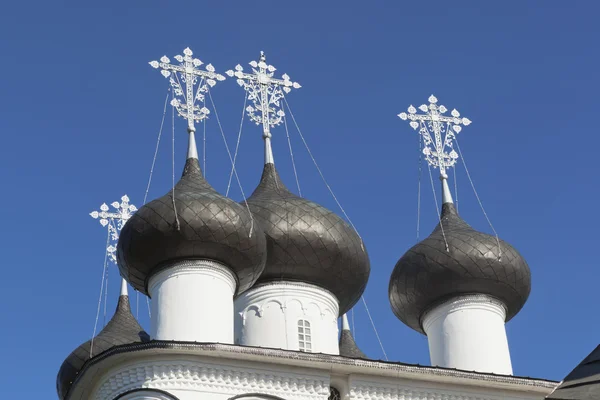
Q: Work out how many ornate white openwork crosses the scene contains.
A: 4